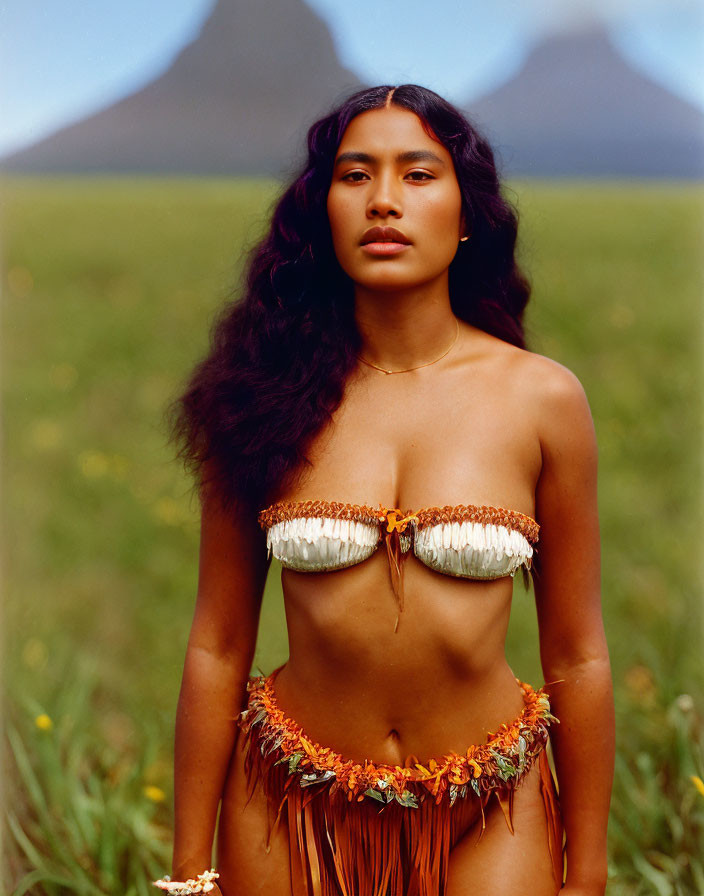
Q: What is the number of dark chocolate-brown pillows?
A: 0